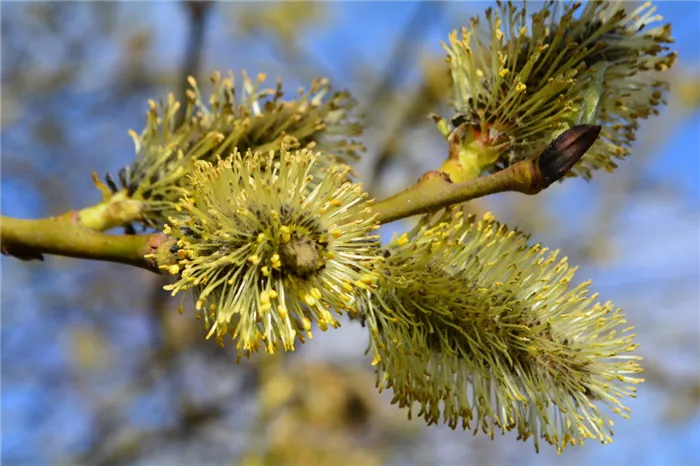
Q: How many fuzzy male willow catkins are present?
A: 4